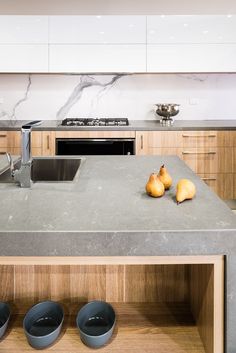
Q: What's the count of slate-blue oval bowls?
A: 3